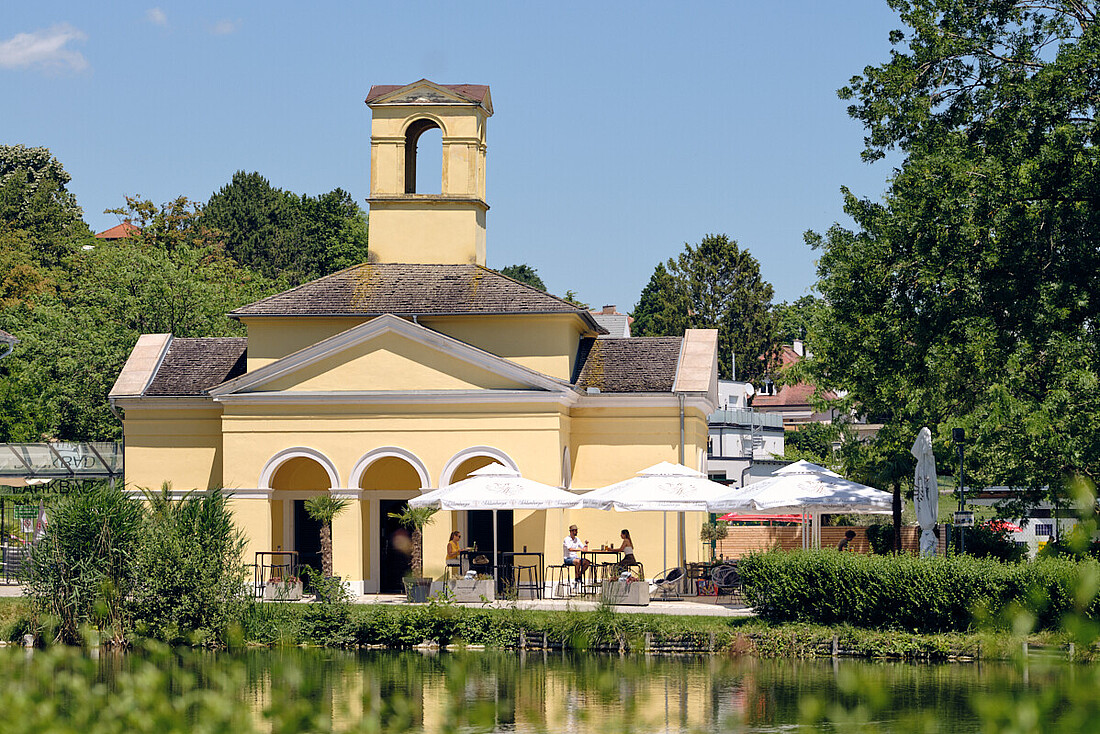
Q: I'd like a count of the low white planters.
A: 3